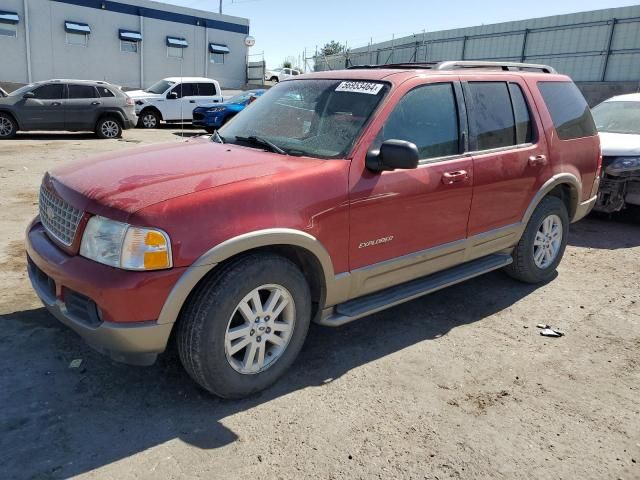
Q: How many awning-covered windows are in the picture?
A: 5